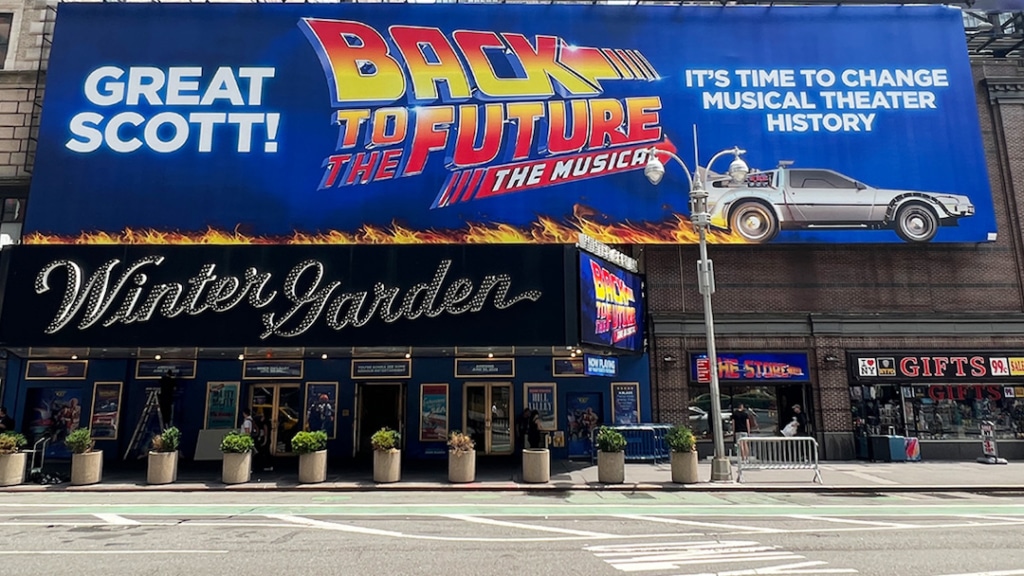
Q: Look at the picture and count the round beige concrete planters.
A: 10